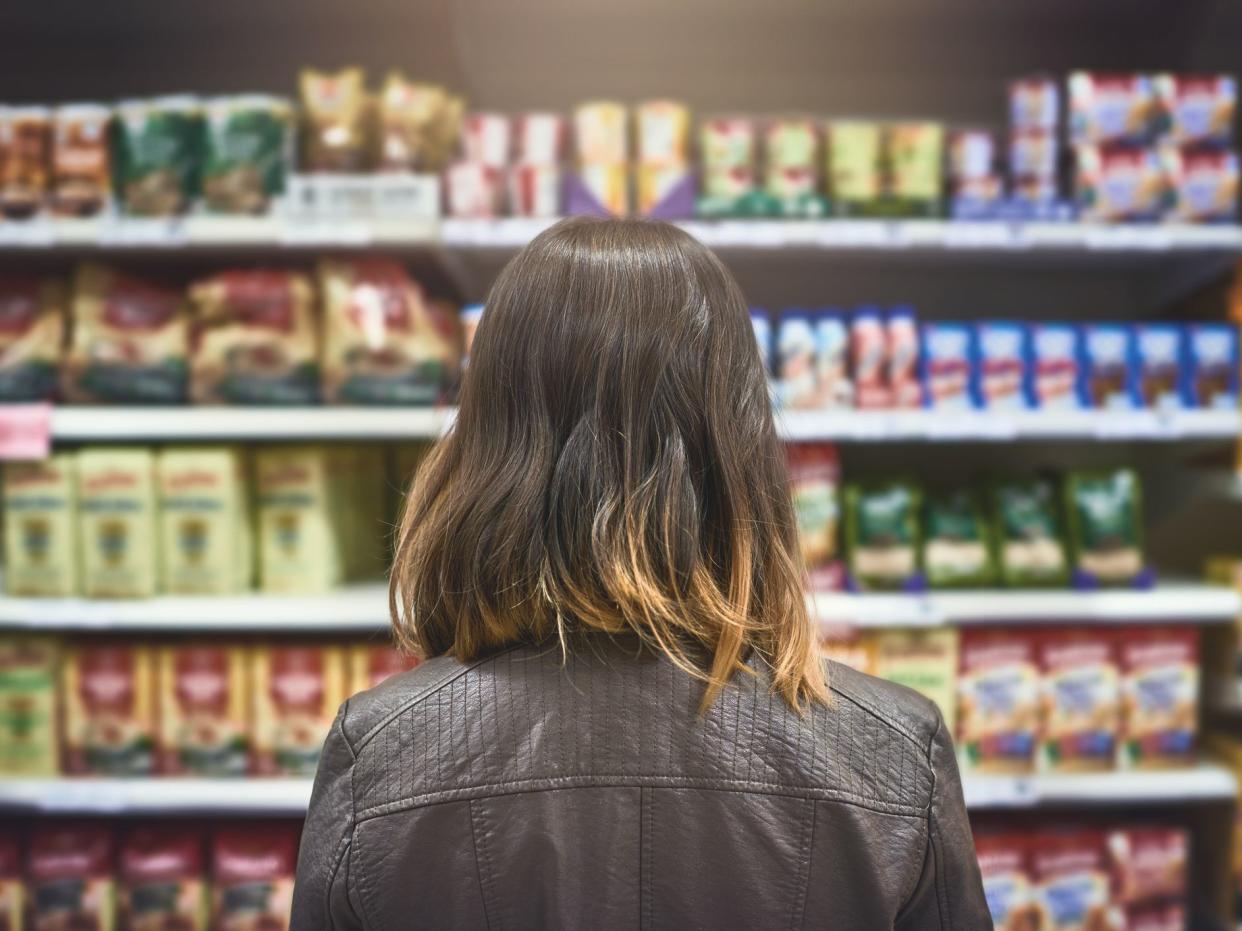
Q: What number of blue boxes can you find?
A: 6